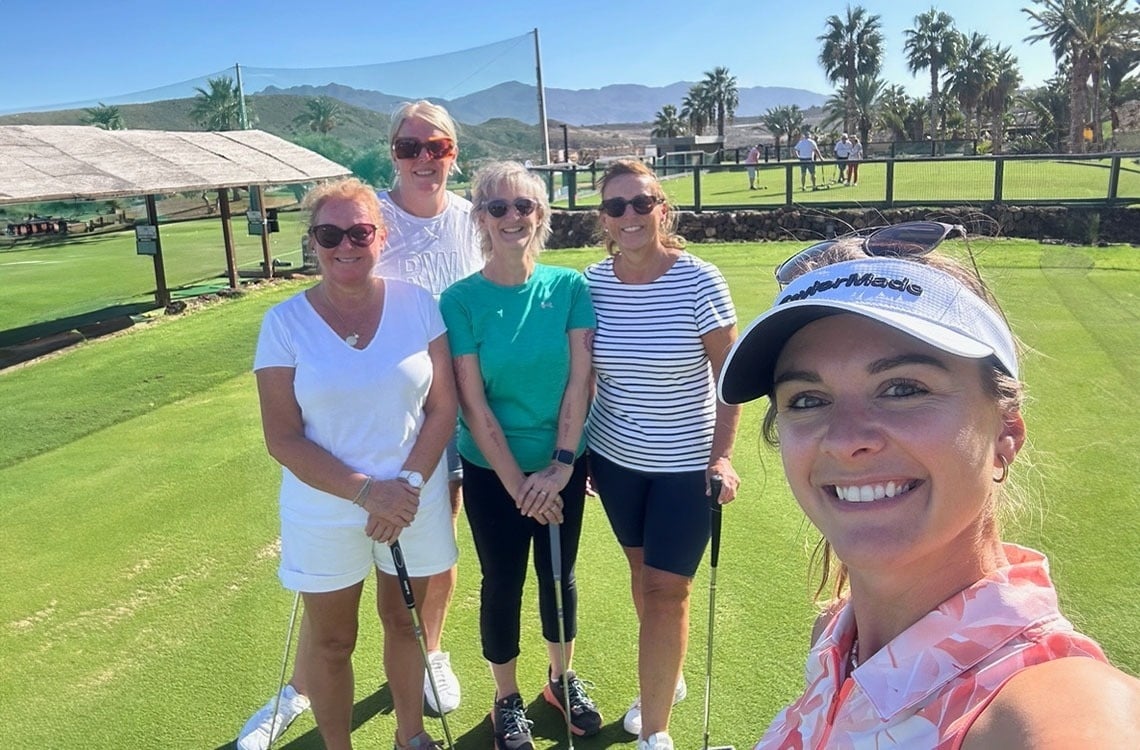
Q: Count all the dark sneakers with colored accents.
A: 2